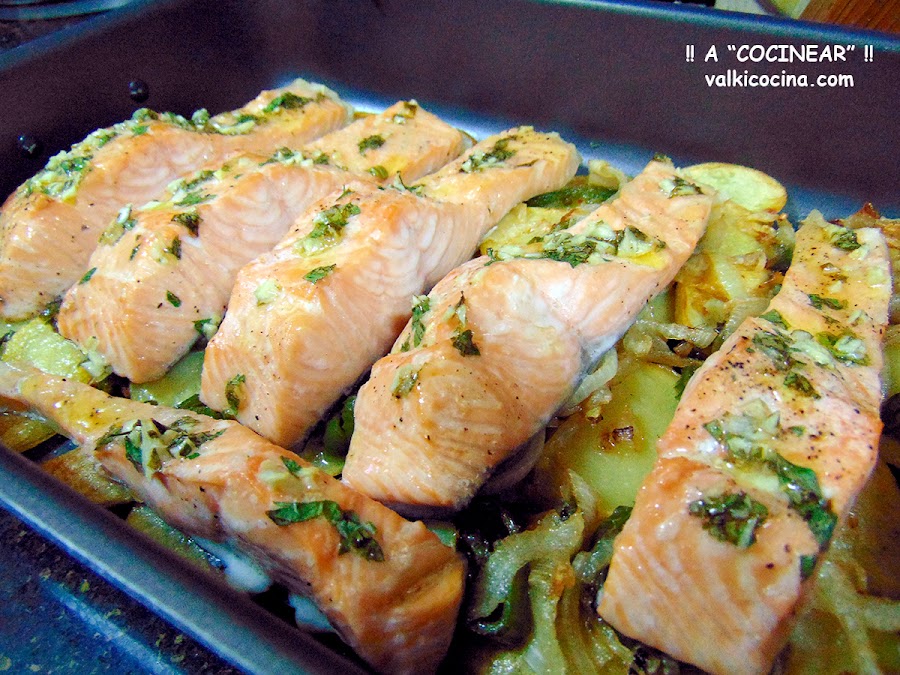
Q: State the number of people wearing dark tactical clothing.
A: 0